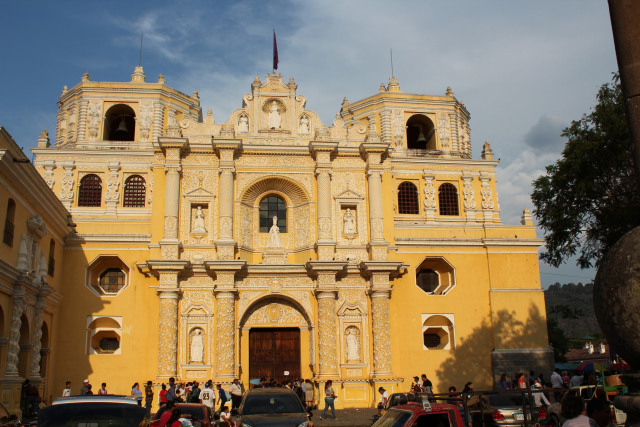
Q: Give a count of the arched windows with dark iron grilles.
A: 4